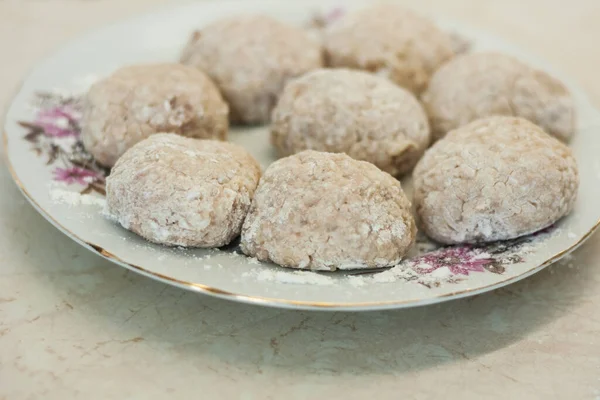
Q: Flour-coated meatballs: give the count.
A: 8